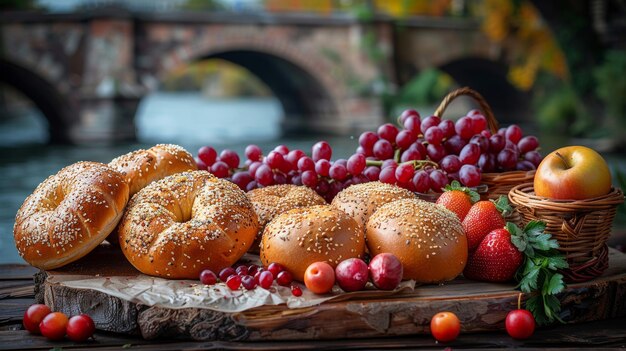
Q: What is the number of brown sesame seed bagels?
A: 7